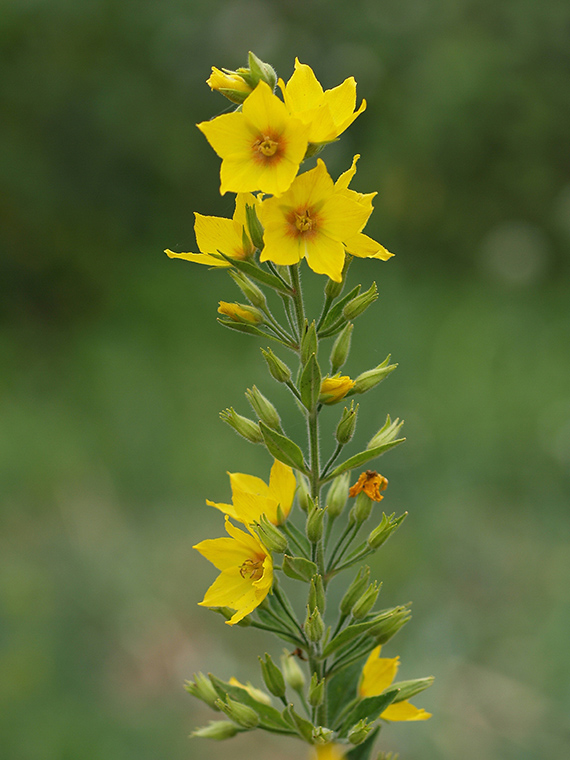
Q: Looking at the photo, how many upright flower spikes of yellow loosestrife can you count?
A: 1